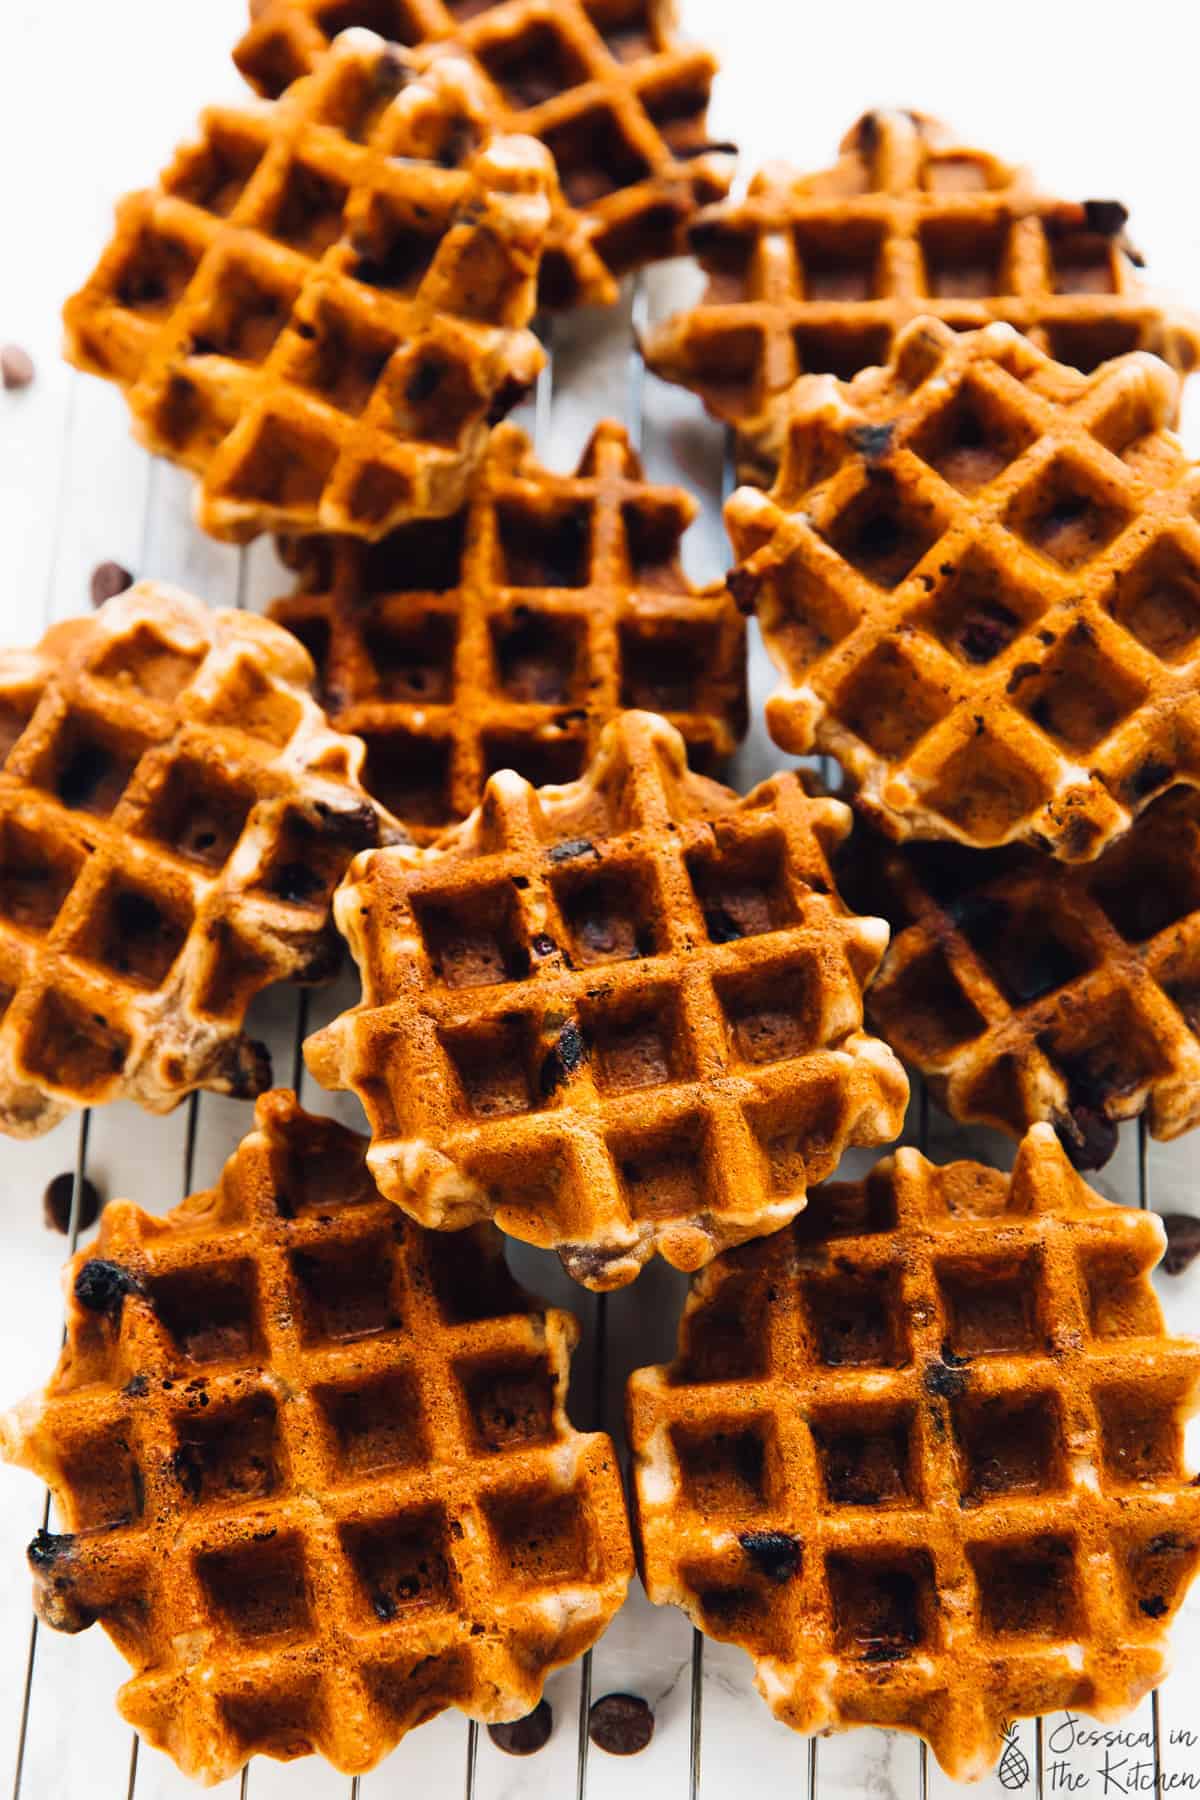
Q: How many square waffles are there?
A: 0